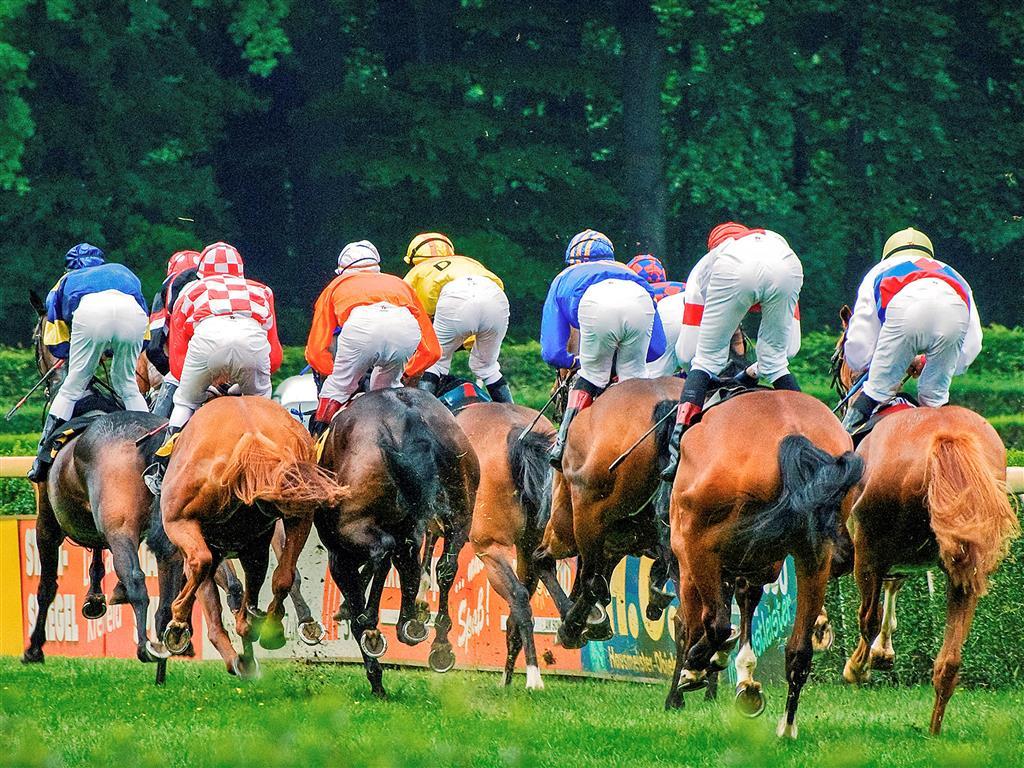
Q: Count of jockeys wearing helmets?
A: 9